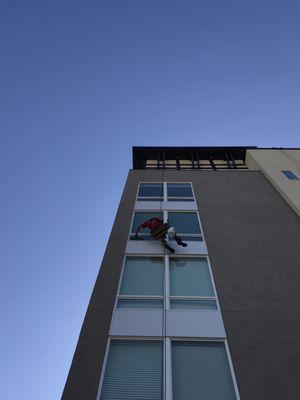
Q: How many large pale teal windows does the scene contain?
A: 4